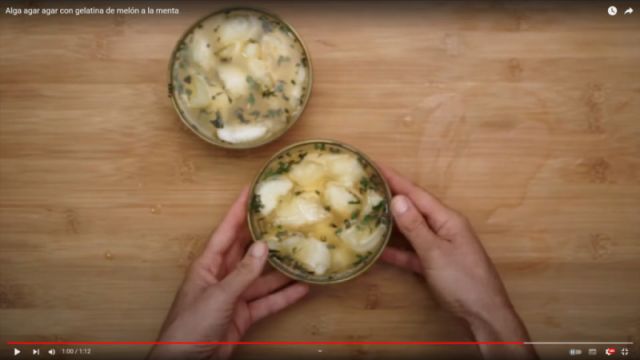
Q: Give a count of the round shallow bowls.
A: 2